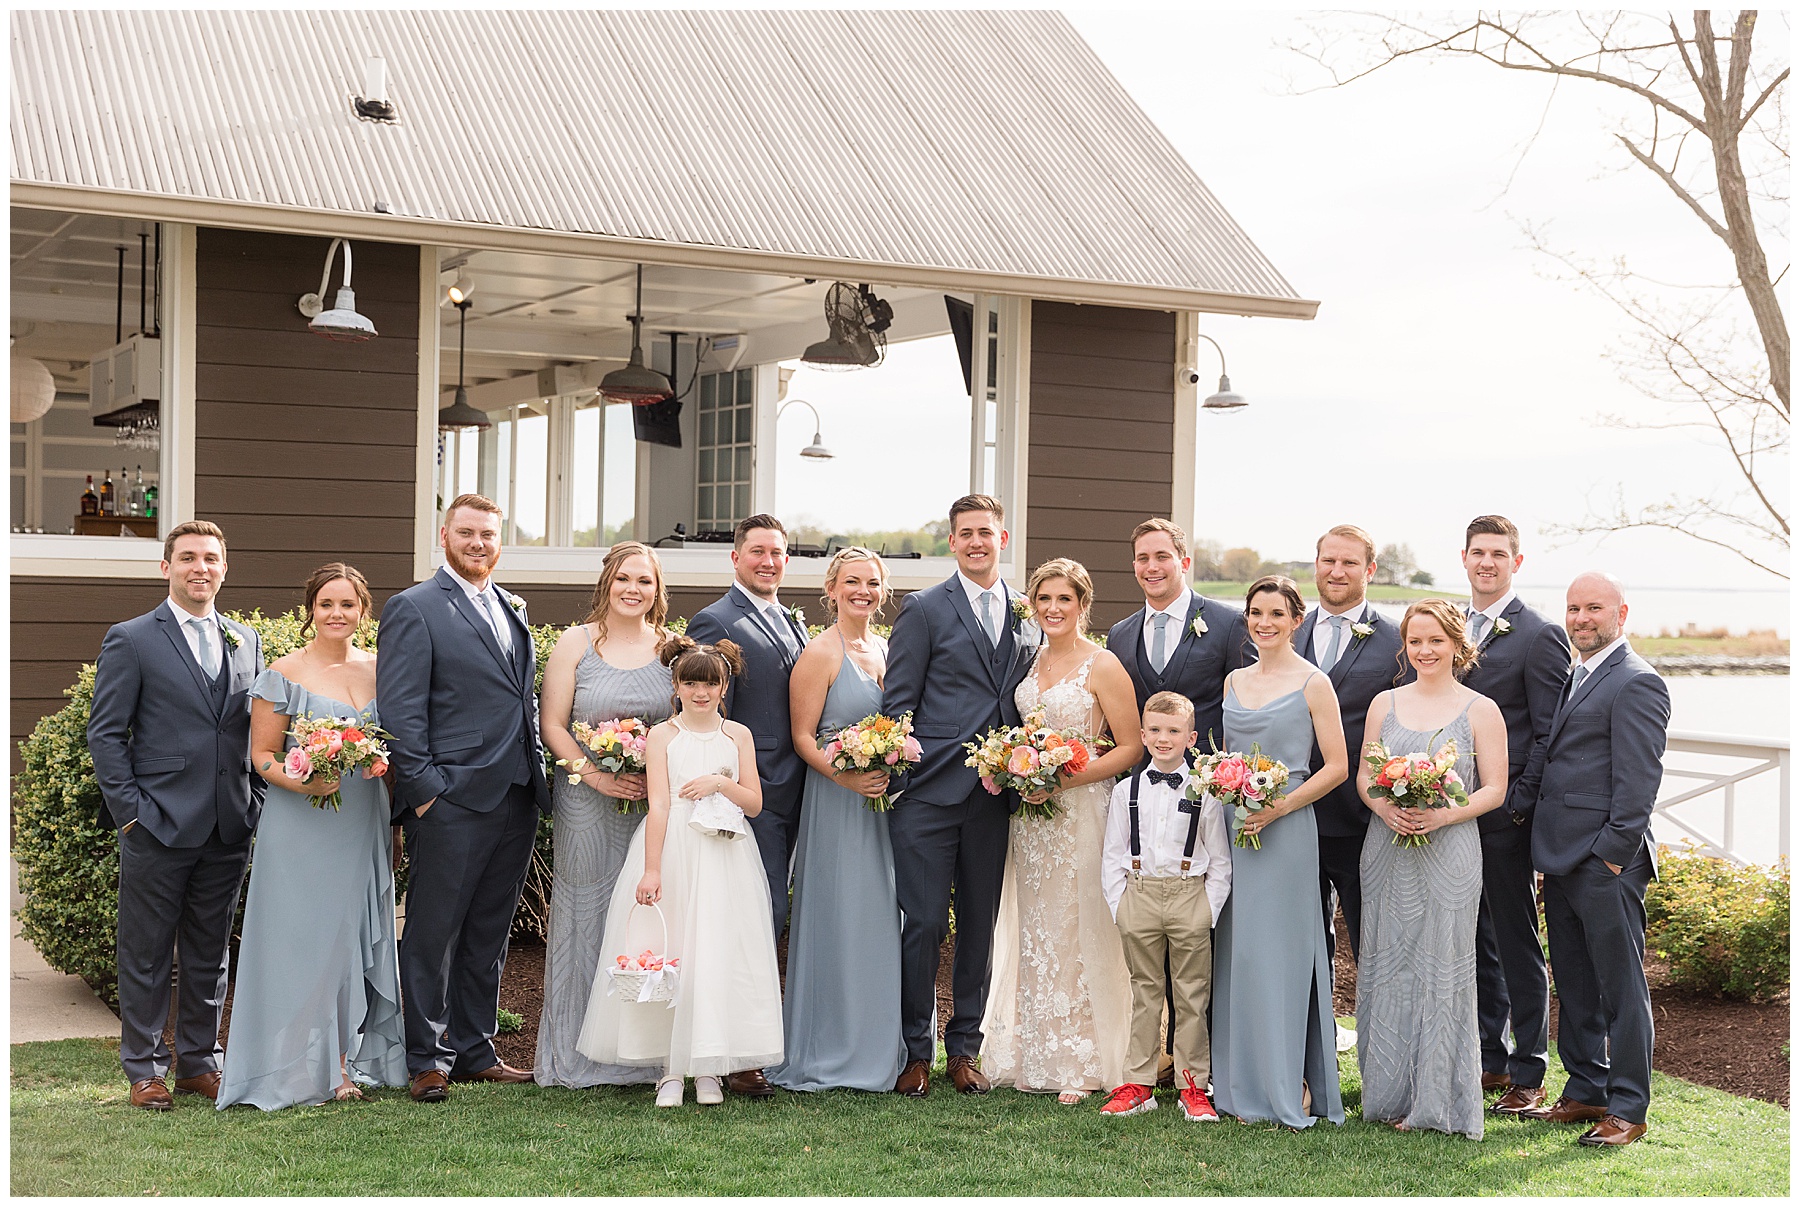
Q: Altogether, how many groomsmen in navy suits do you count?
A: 7